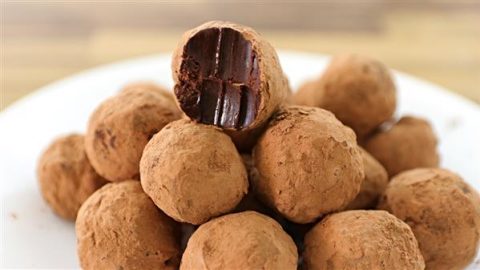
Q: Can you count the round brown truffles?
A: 14